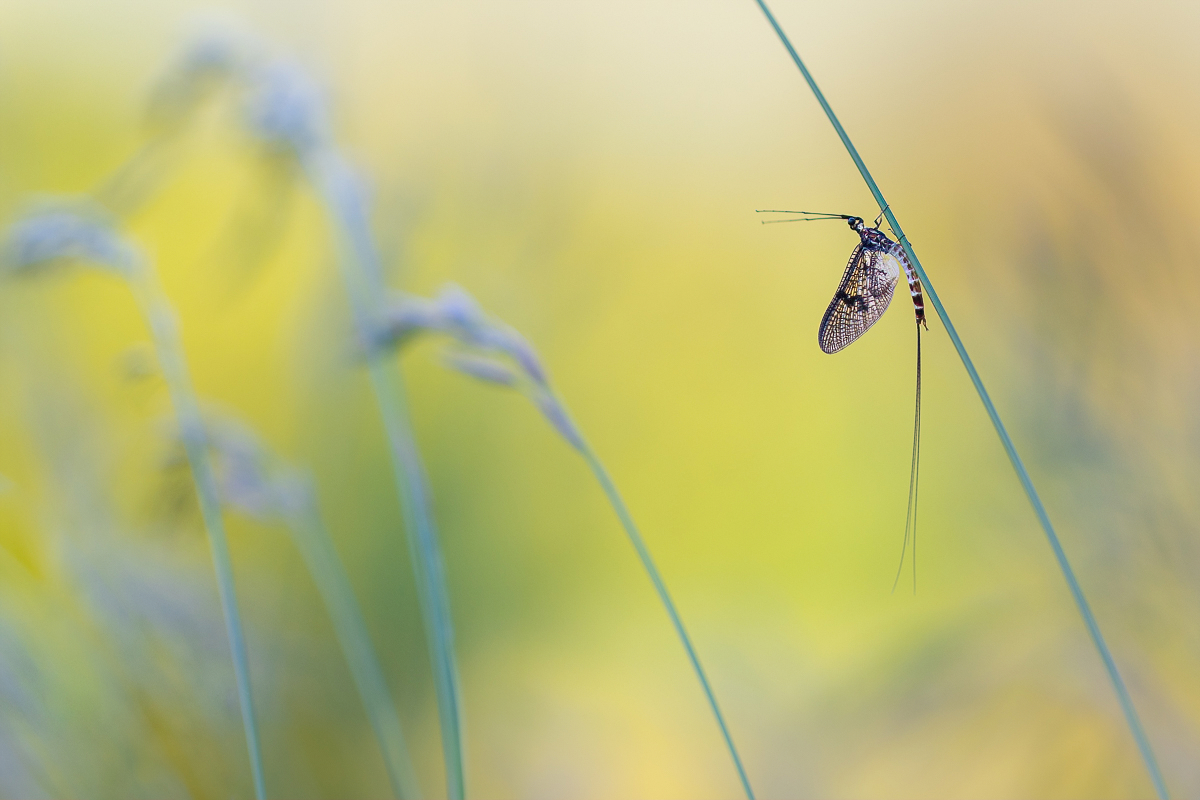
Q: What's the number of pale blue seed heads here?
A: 4